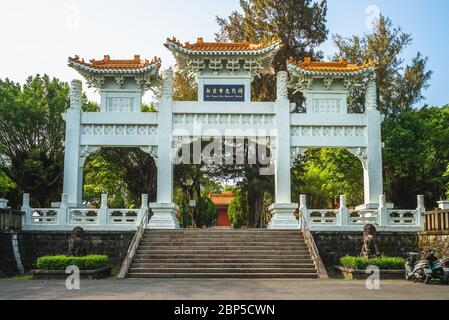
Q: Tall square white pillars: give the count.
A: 4